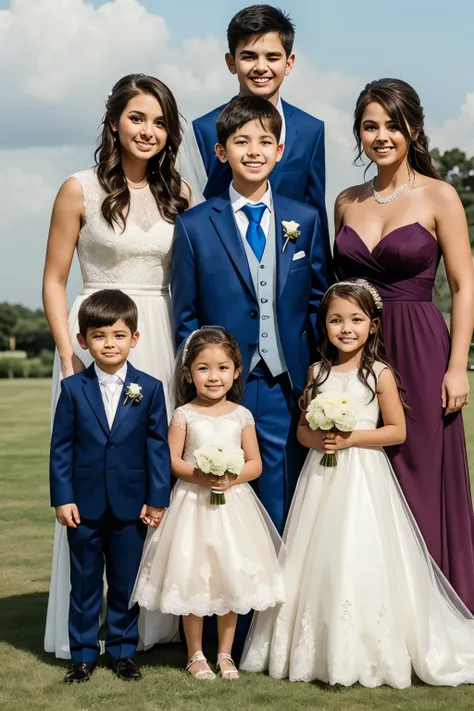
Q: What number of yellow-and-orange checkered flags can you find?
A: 0